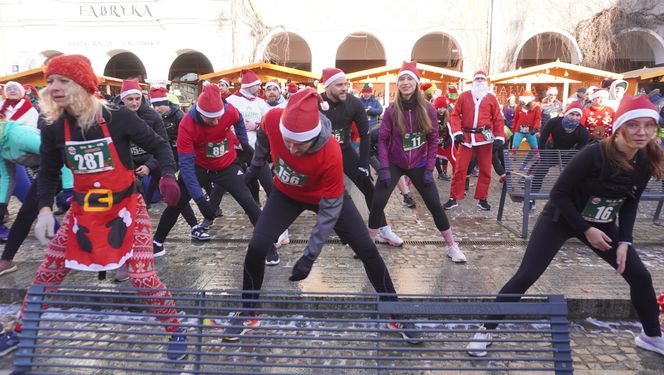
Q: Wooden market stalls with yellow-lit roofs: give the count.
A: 5